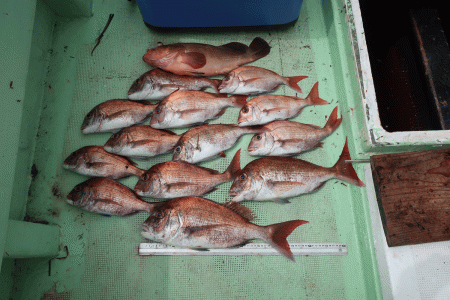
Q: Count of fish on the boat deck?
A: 14